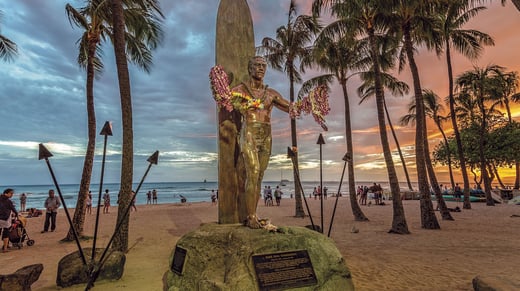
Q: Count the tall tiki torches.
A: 6